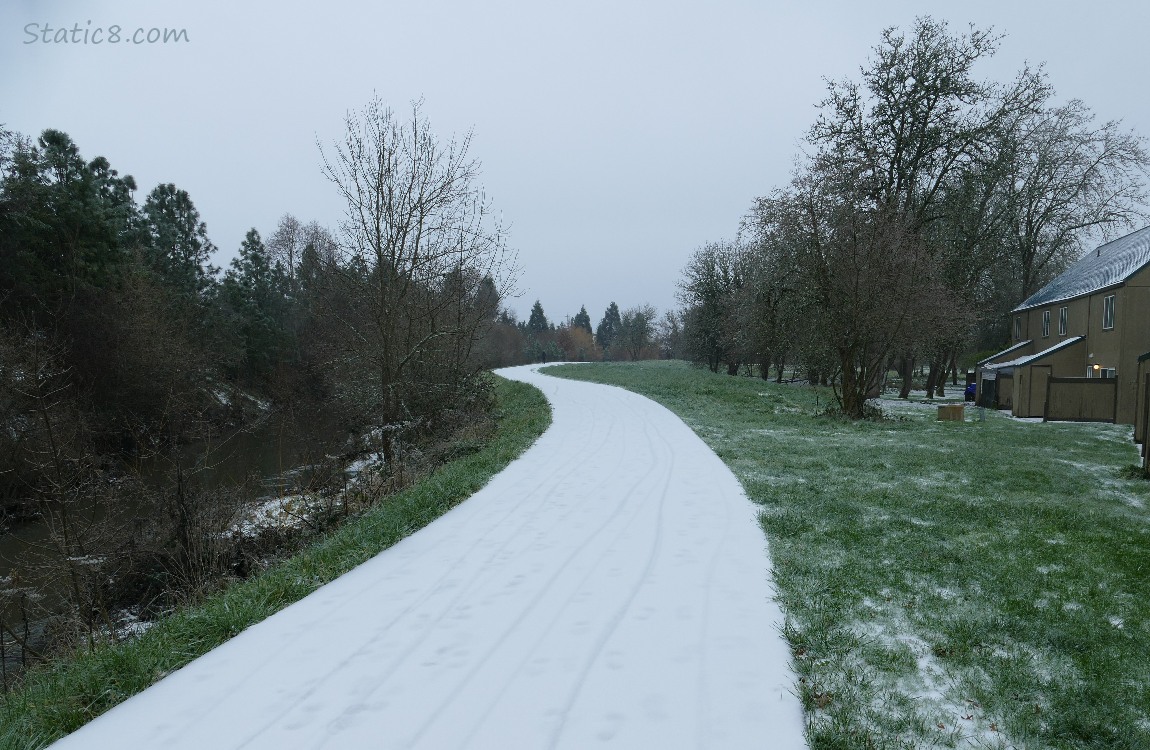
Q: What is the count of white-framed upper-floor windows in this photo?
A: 4